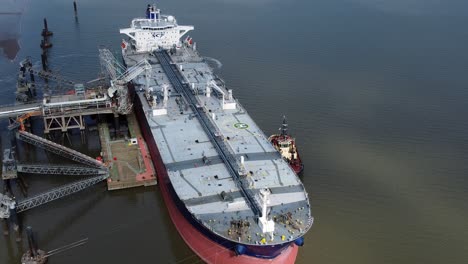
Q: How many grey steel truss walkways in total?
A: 3